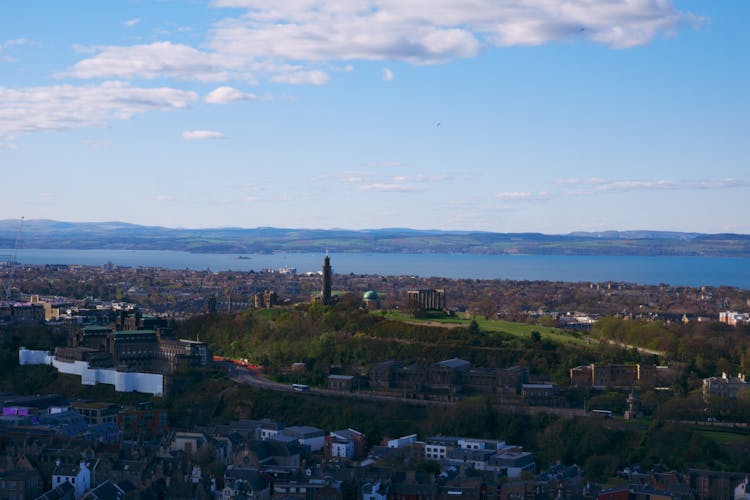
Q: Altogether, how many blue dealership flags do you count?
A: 0